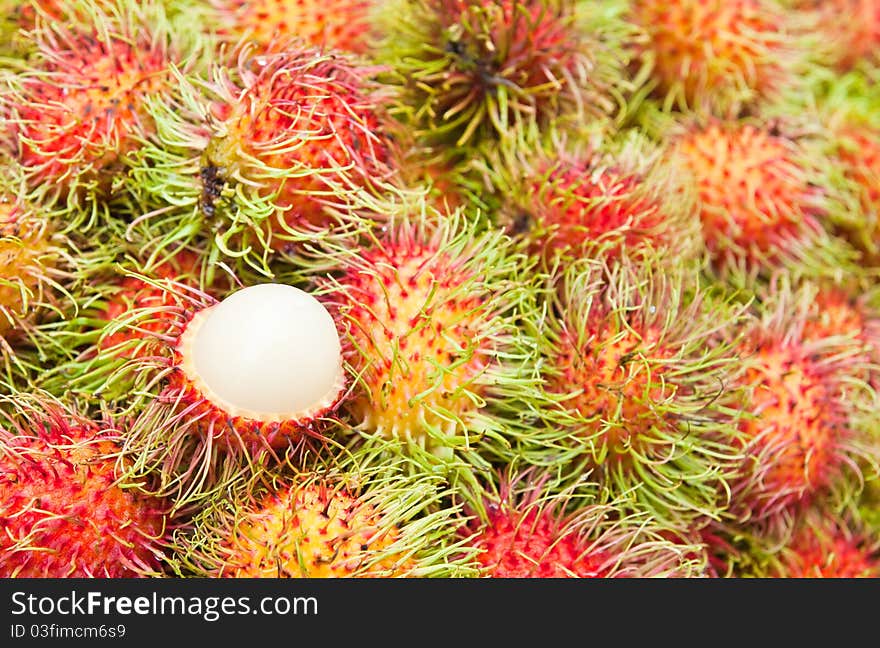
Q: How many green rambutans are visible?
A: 0